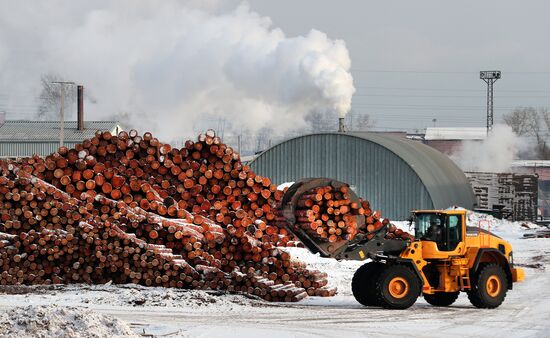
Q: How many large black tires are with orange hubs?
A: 2